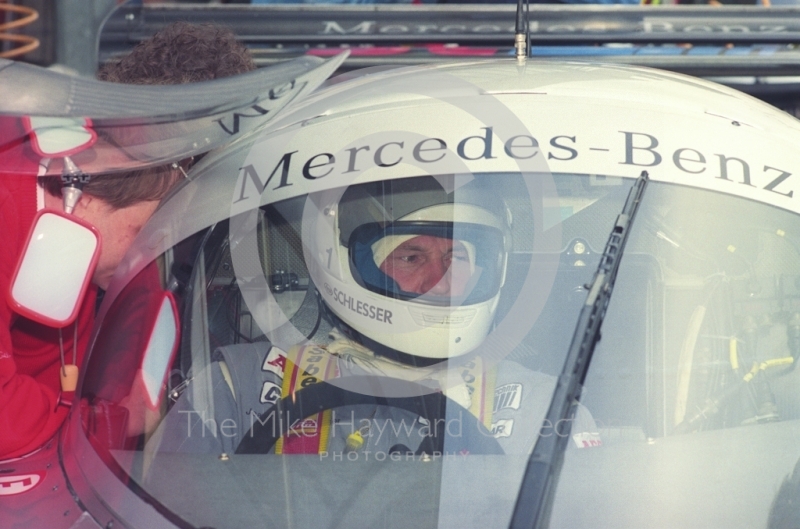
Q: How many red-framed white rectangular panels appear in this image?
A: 3